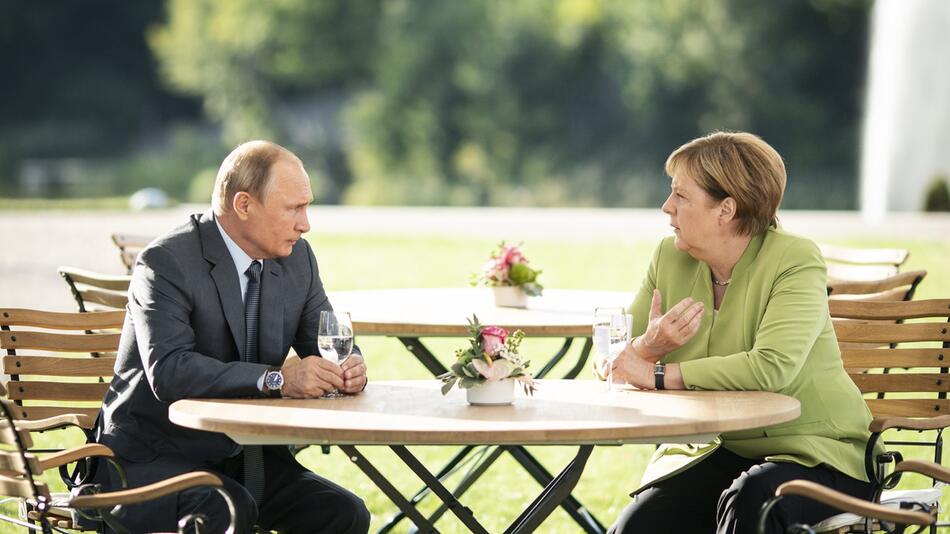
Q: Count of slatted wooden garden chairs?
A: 8